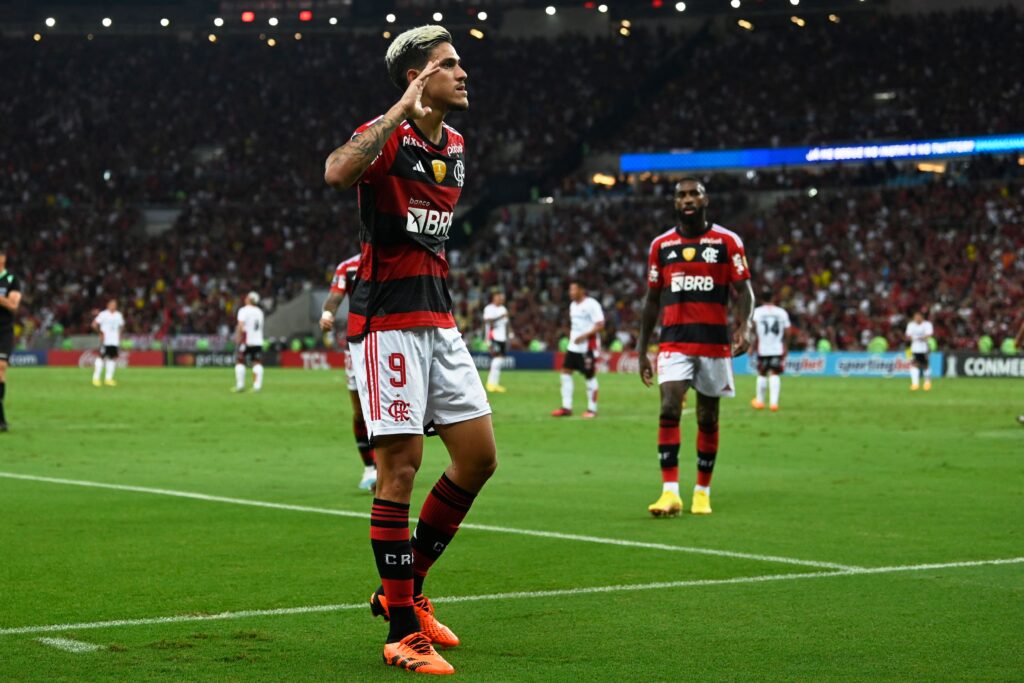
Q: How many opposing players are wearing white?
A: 6